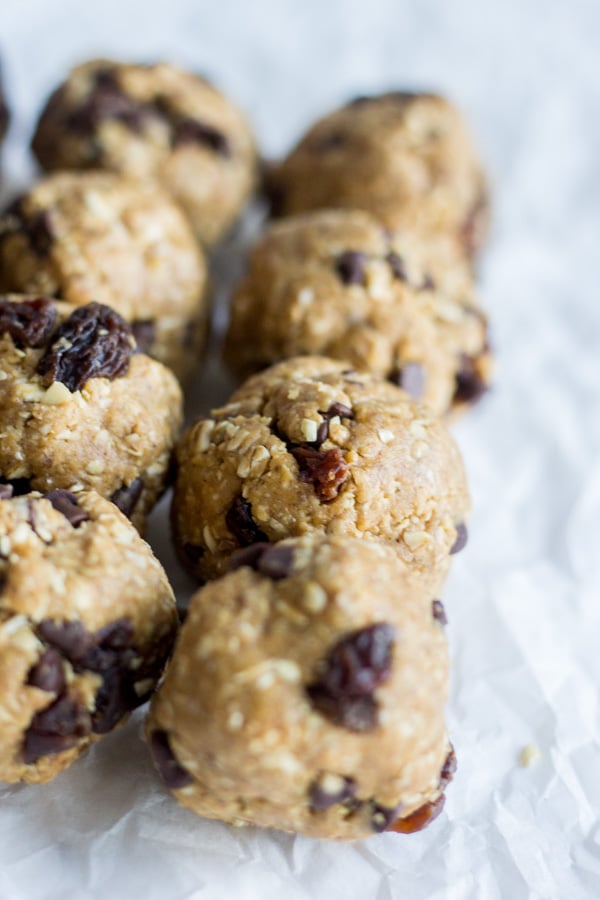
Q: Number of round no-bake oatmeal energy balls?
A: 8